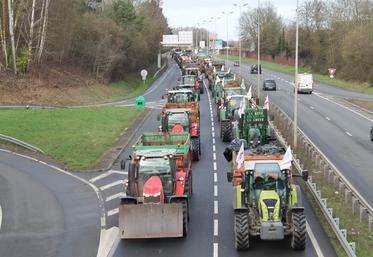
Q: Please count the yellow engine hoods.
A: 1